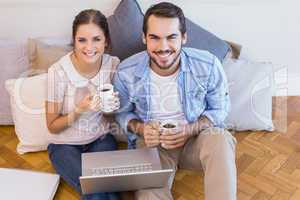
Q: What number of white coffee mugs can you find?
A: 2